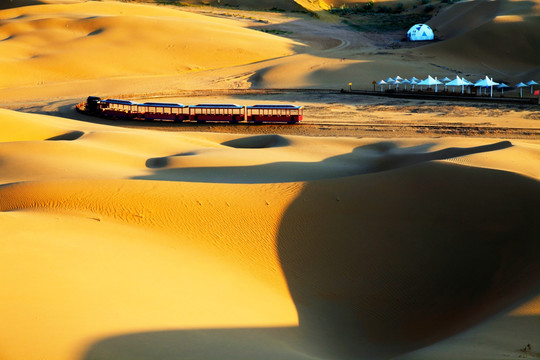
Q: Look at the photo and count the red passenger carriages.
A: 4